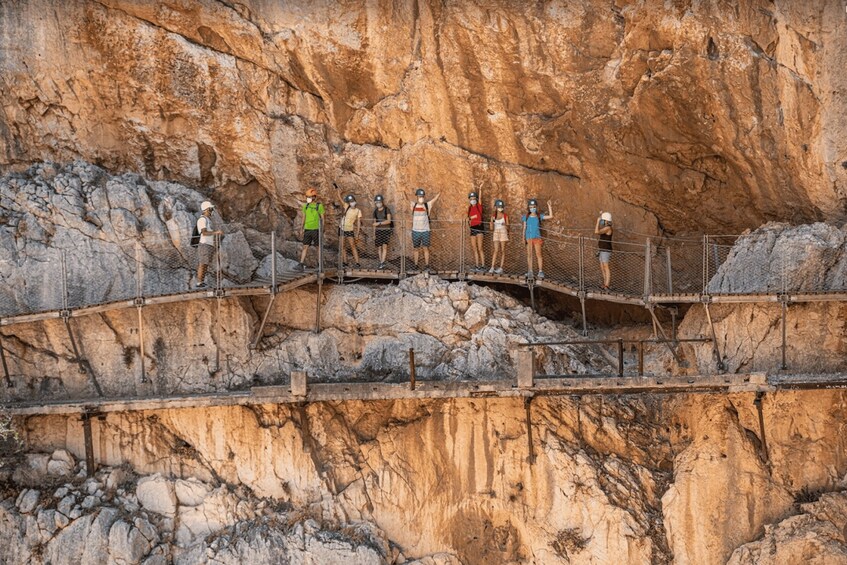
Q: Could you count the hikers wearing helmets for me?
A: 9